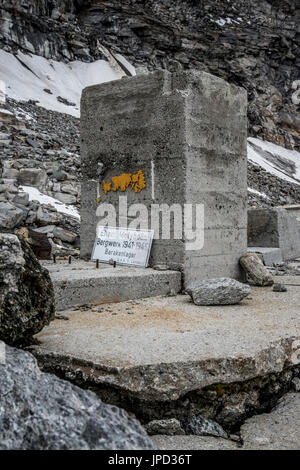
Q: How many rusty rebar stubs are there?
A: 4